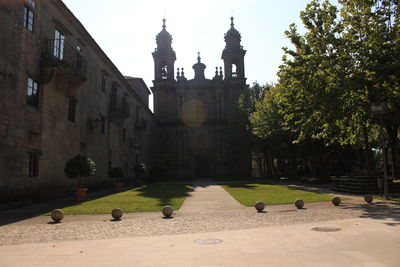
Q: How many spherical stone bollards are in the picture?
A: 7